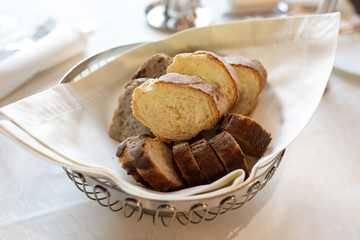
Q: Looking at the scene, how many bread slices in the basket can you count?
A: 11